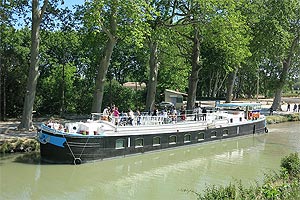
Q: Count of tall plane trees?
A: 6